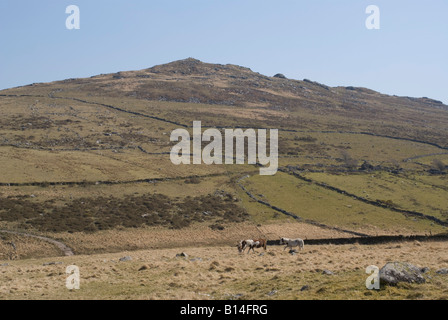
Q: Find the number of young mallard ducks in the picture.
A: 0